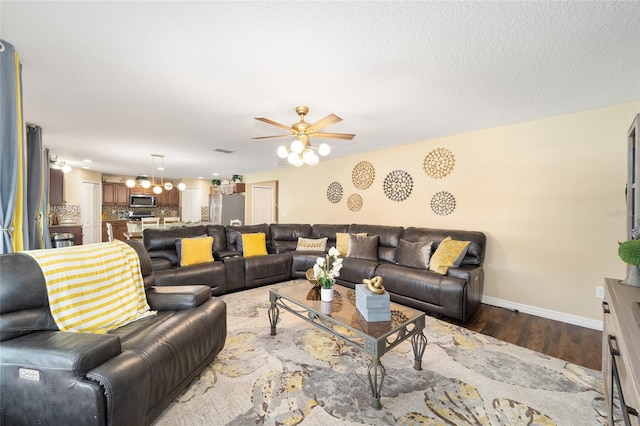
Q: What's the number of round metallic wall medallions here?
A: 6